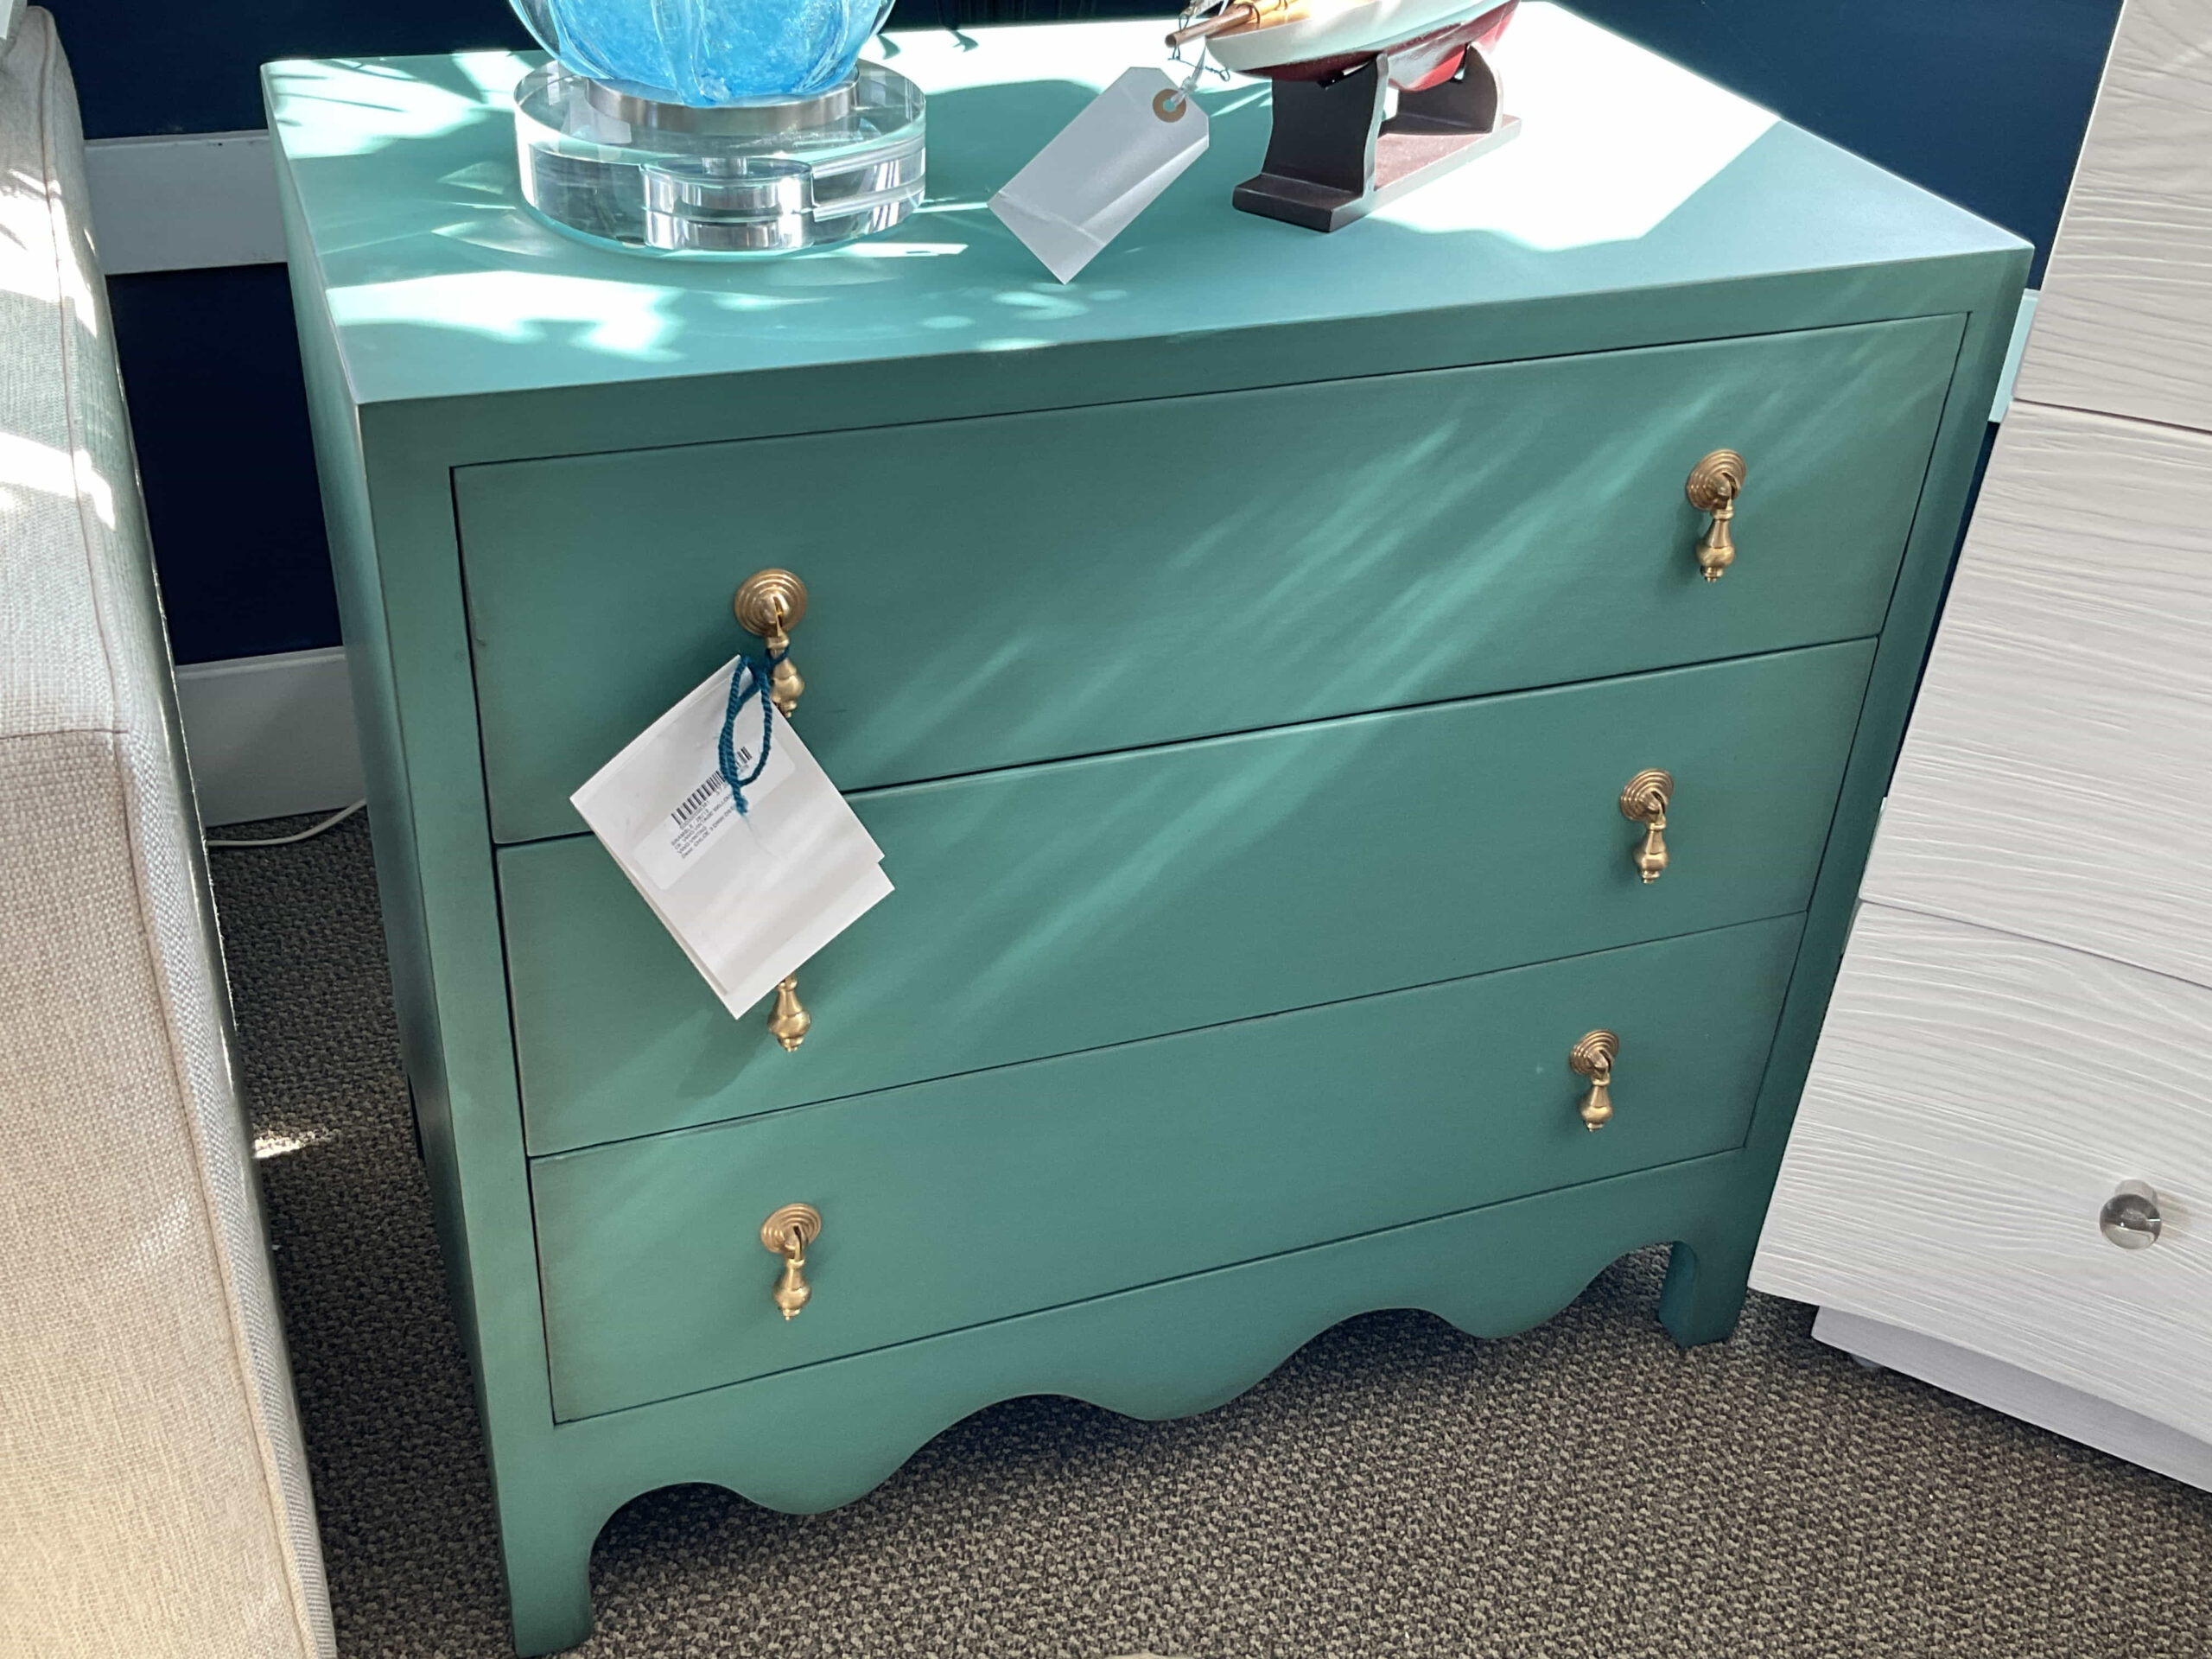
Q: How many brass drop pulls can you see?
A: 6